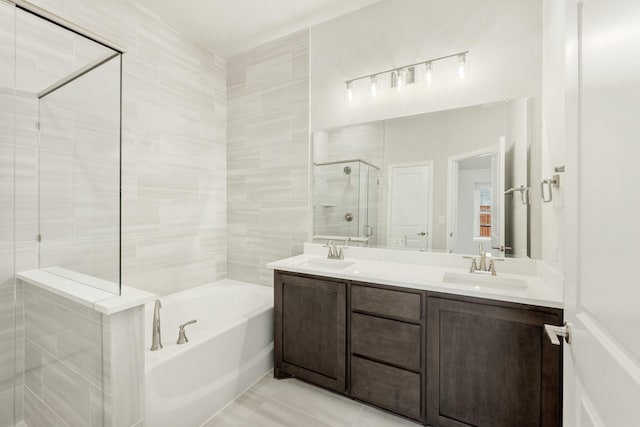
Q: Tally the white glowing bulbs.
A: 5